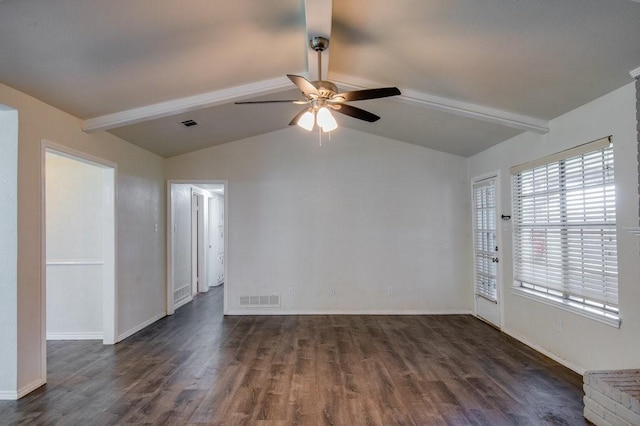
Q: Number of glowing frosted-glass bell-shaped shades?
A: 3